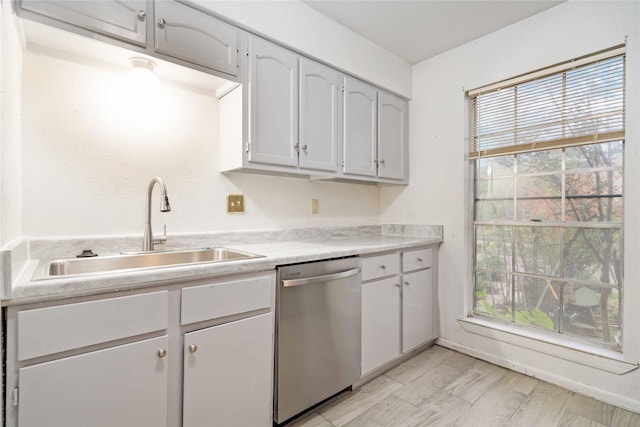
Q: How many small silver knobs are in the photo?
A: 12